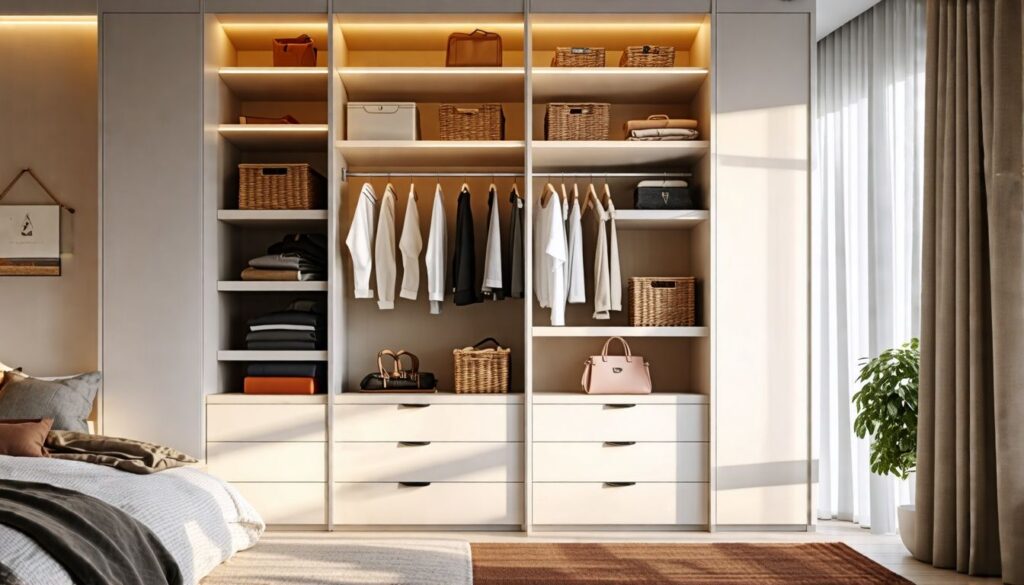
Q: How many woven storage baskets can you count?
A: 7